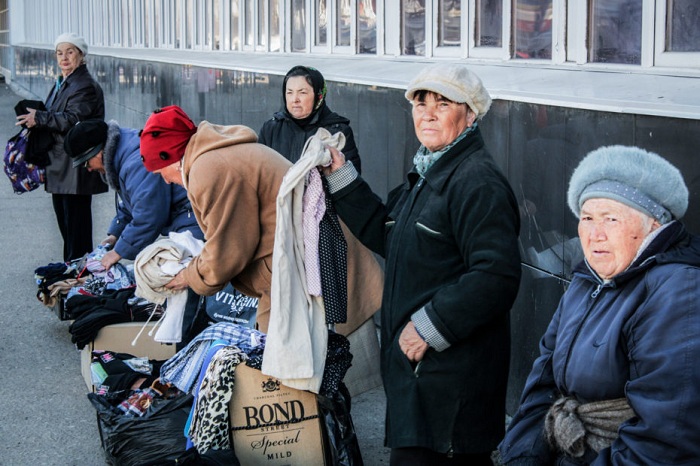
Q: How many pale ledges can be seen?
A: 1